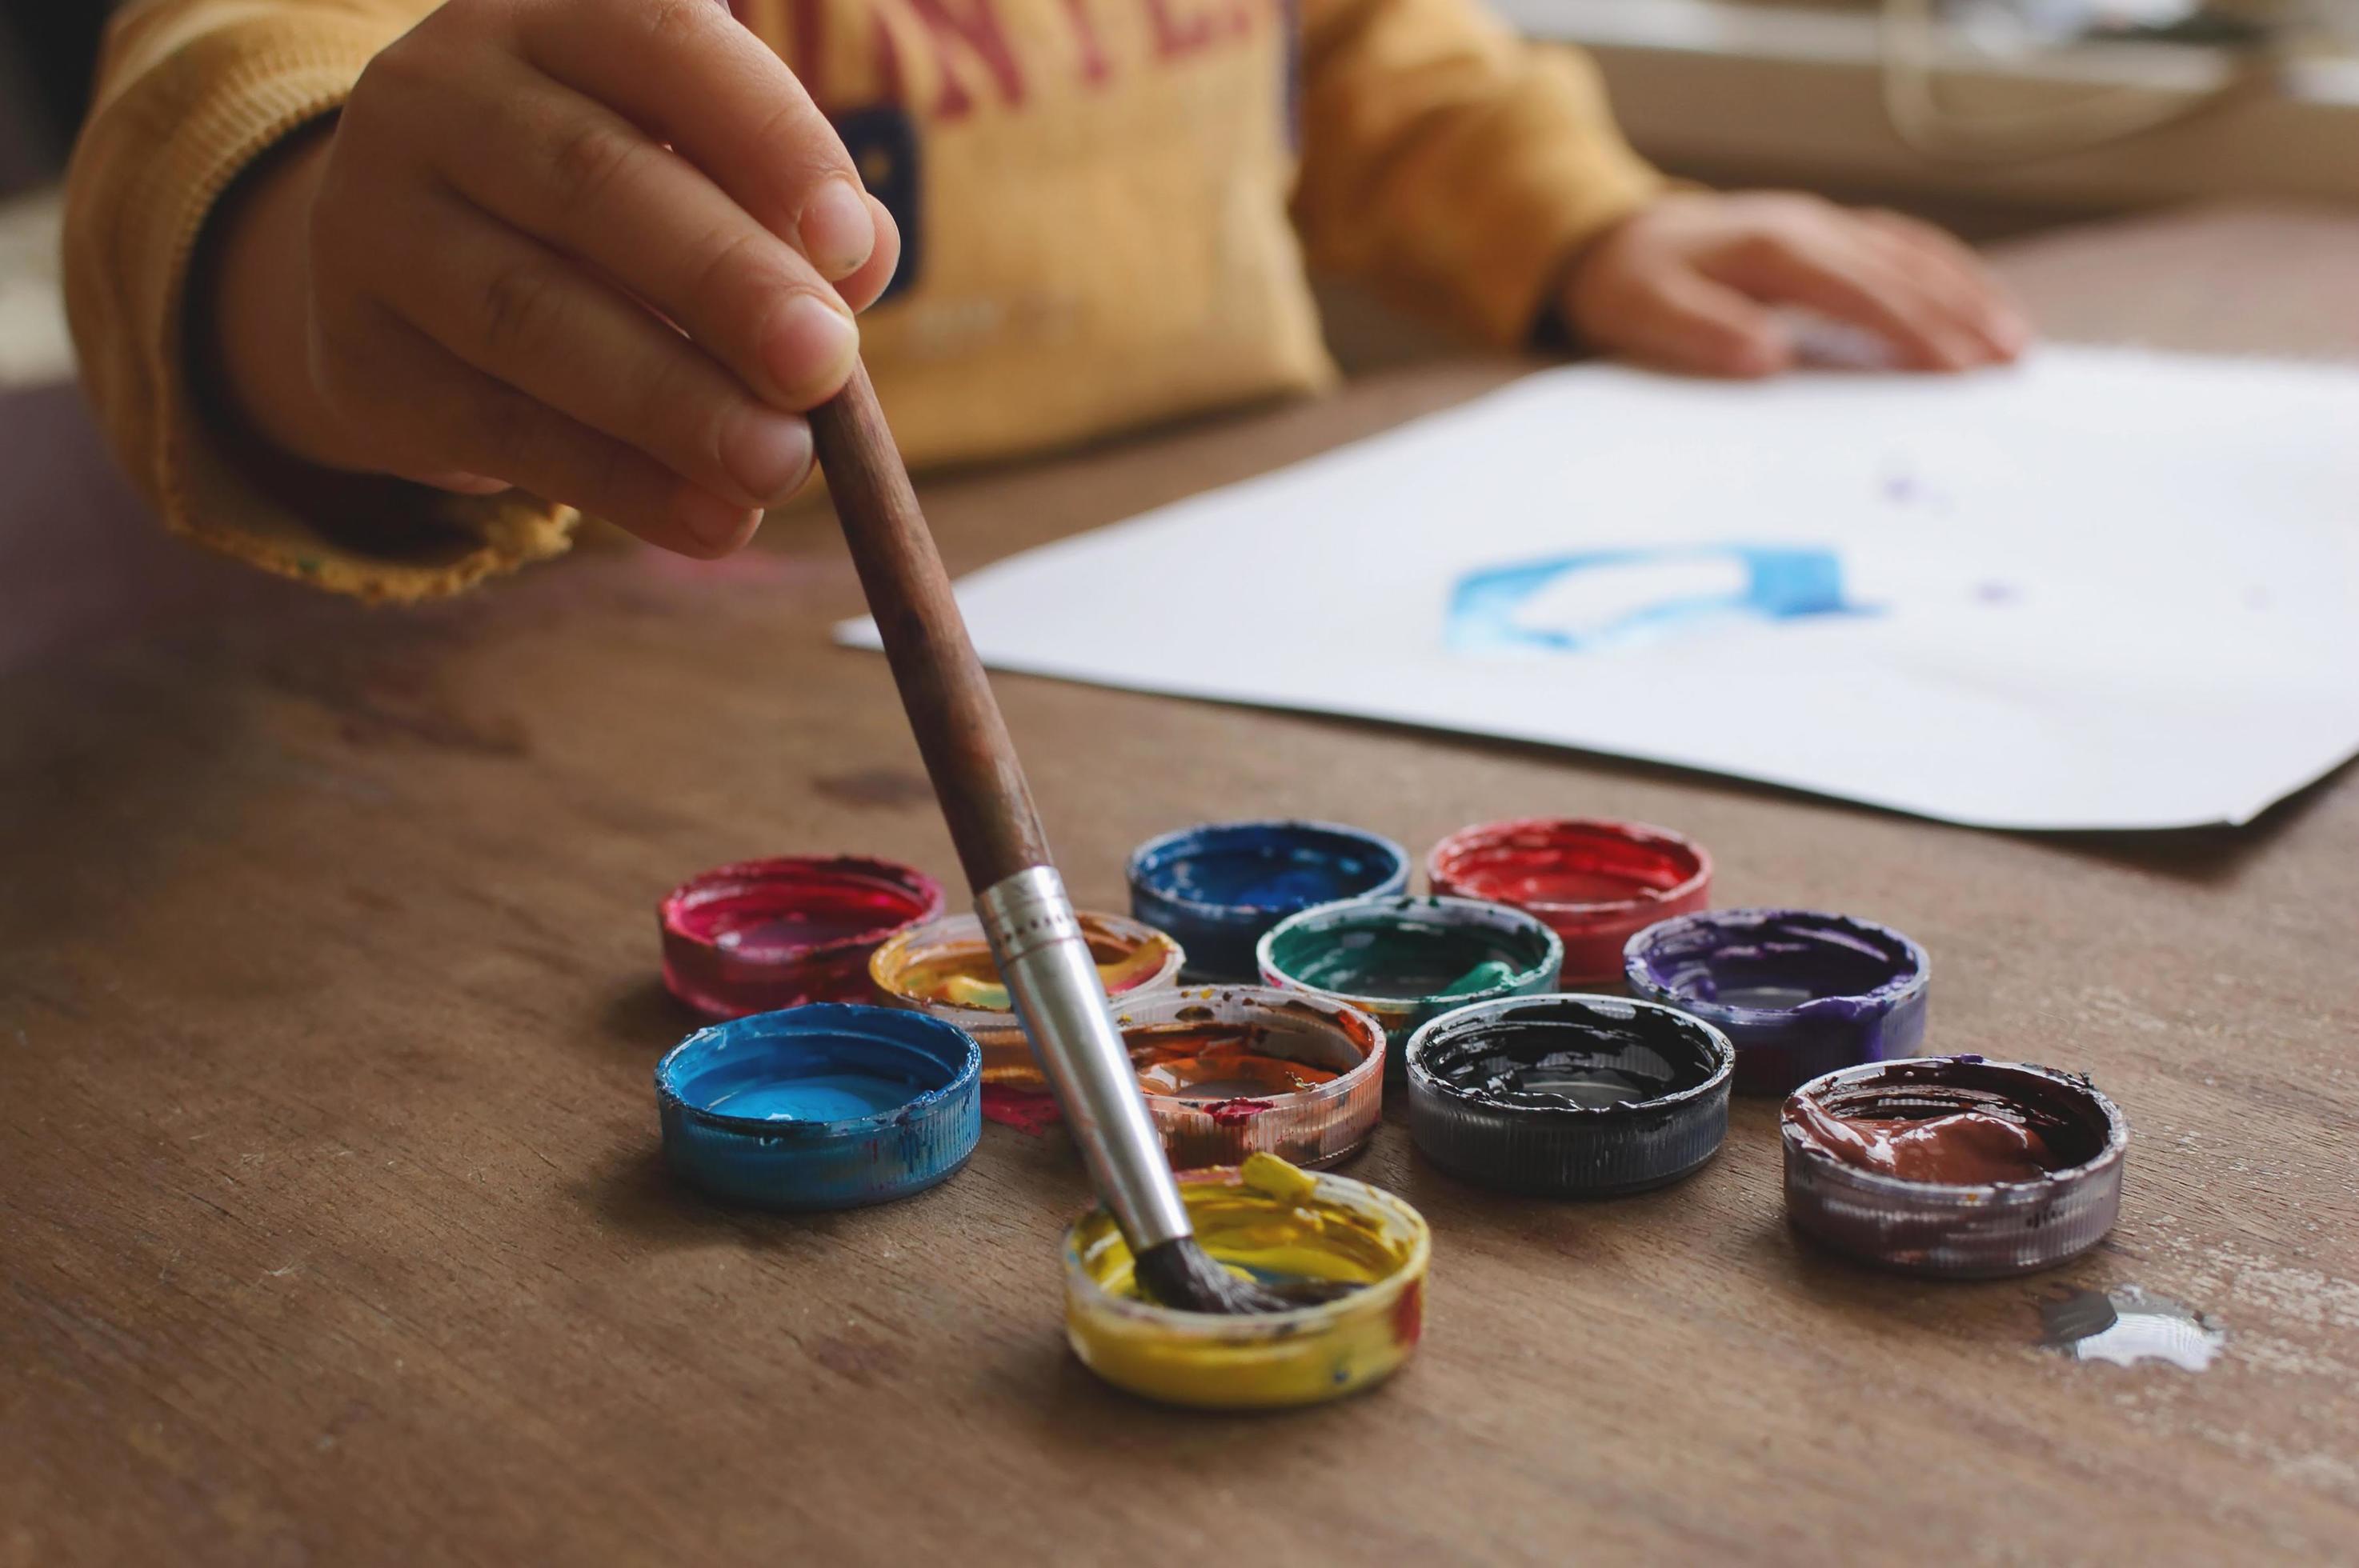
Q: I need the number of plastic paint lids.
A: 11